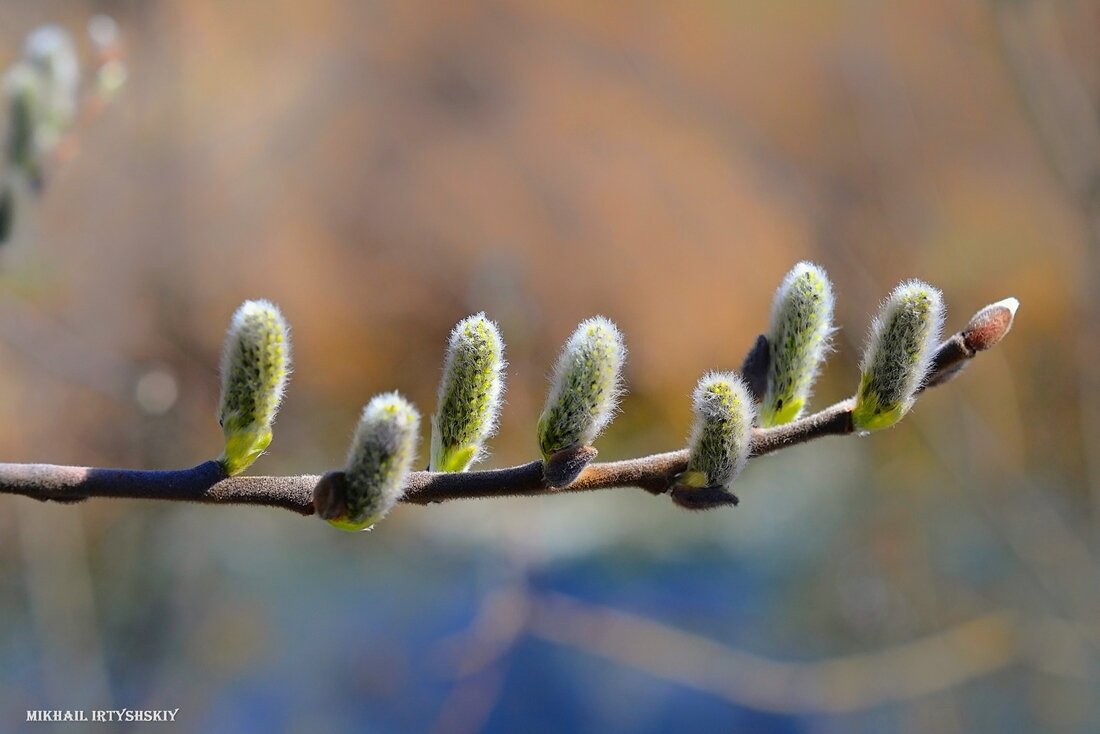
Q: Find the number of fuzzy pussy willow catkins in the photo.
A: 7